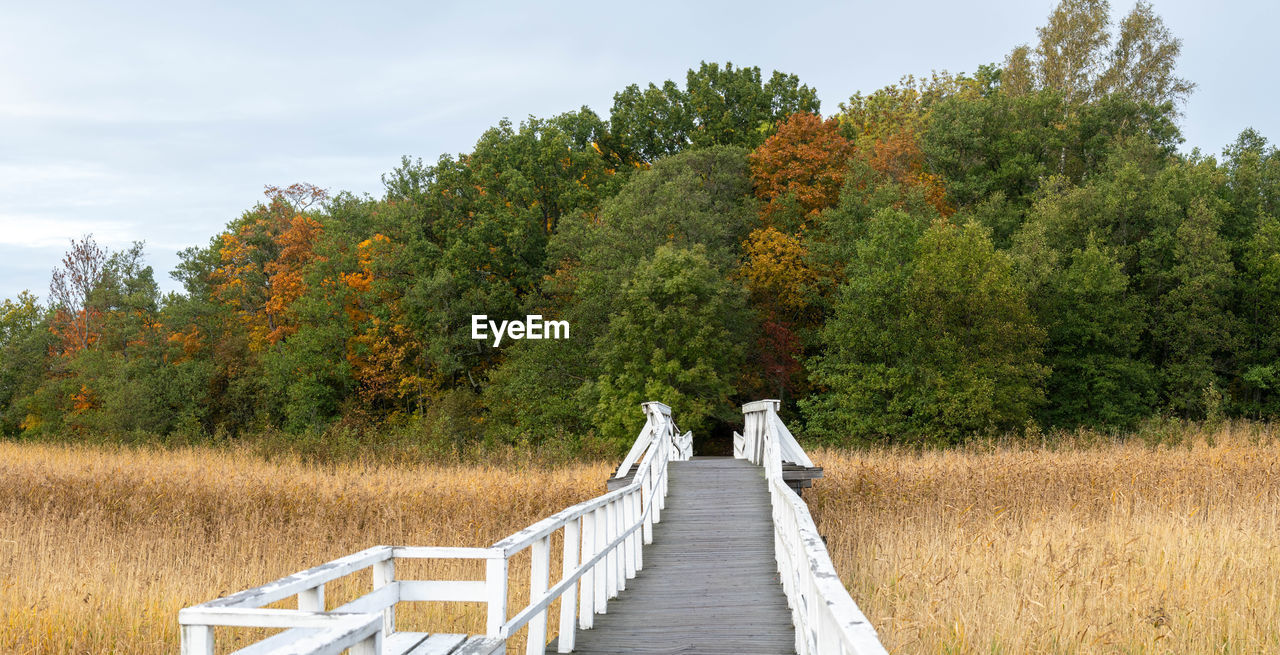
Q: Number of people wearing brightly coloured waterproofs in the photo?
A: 0